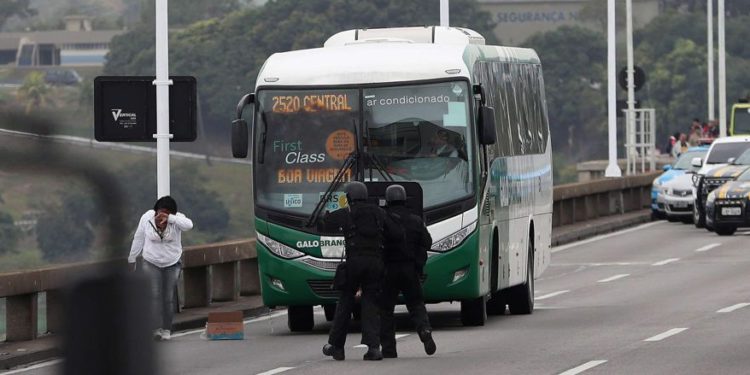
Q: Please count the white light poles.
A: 6